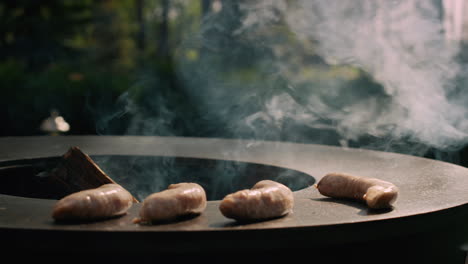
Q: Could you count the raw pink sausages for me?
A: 4